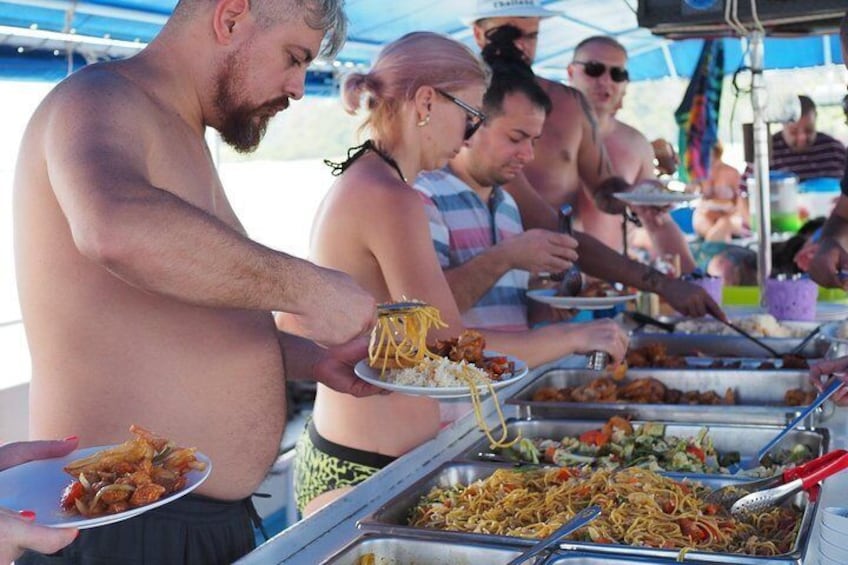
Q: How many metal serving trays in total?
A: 7